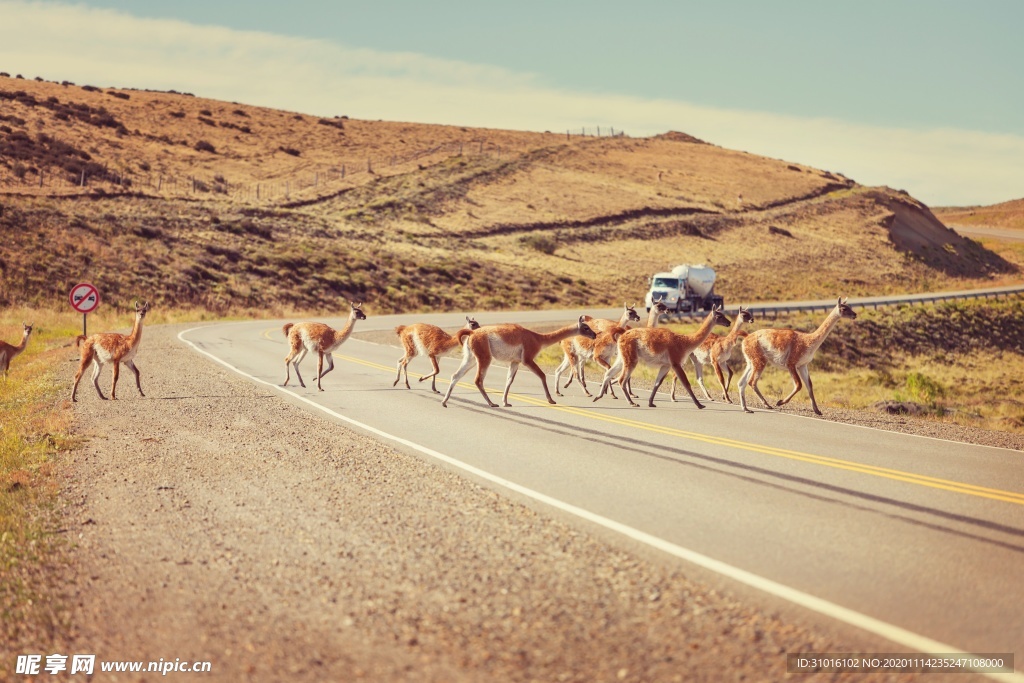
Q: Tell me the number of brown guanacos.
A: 10